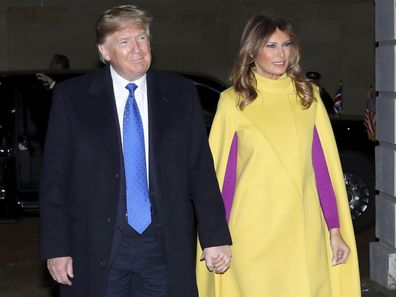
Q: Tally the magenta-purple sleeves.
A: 2